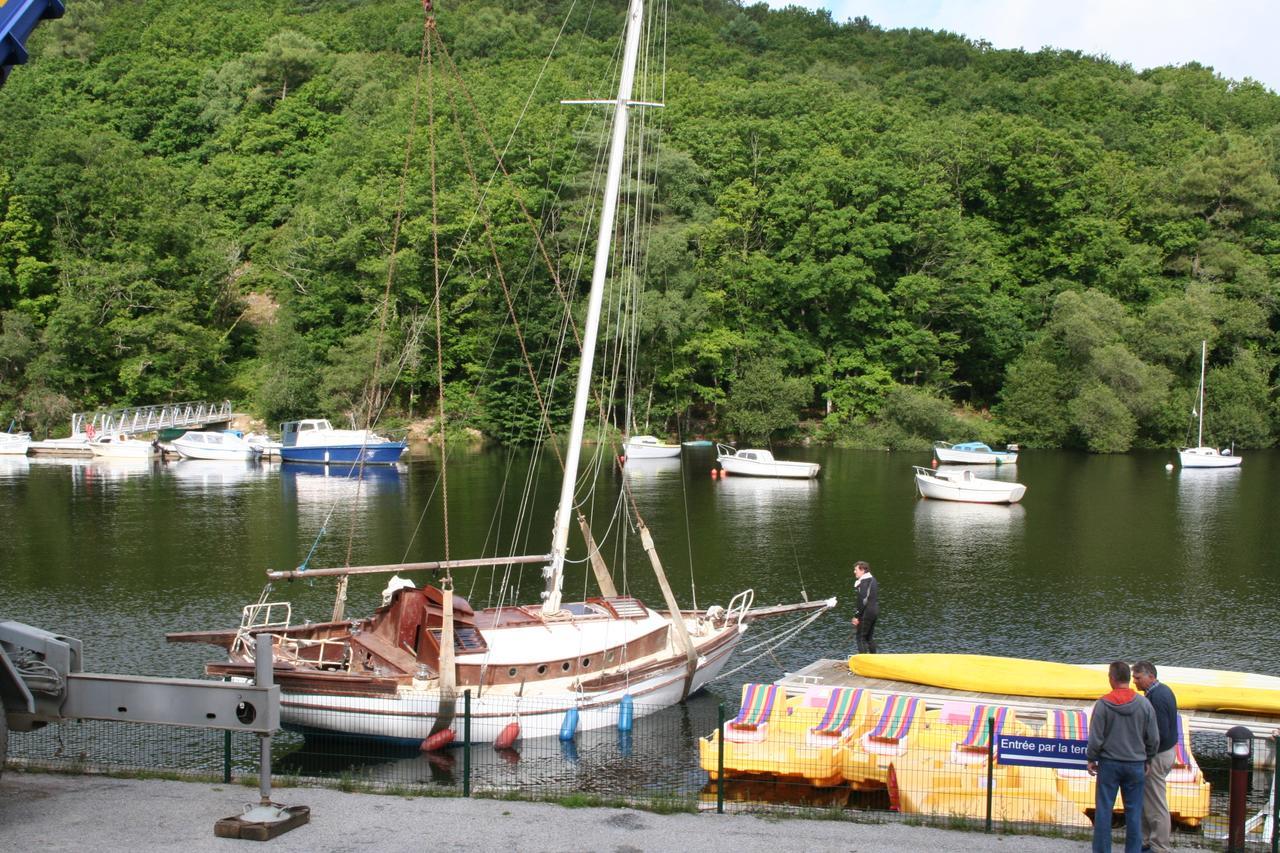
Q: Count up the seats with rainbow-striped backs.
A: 6